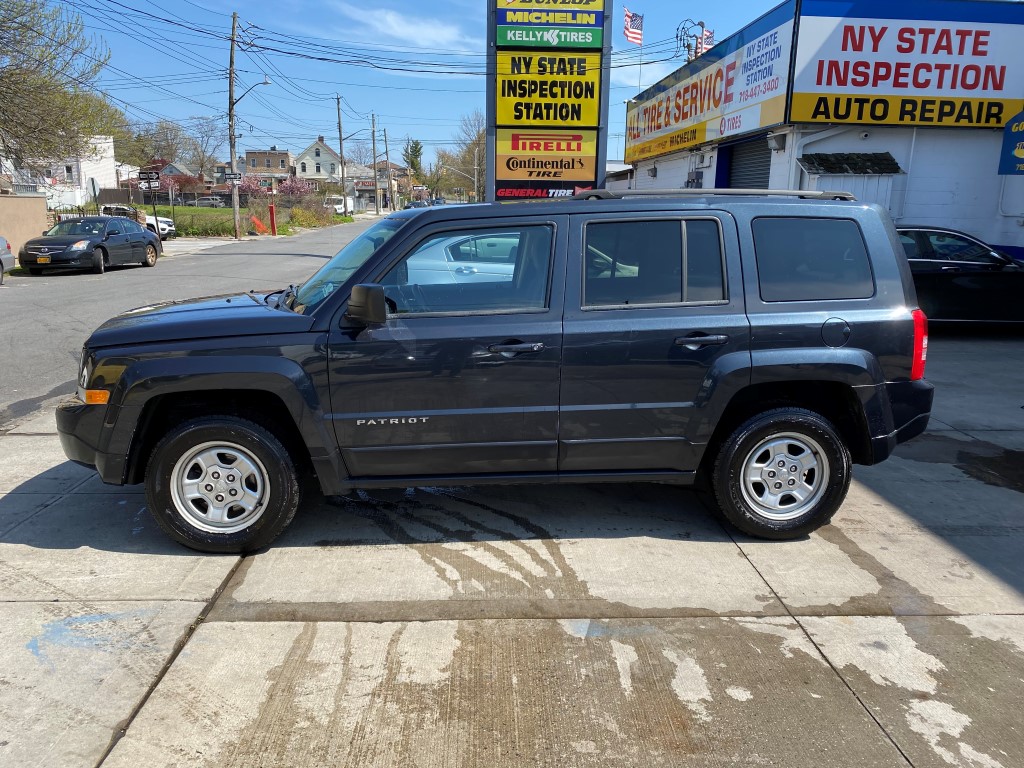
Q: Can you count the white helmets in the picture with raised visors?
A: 0